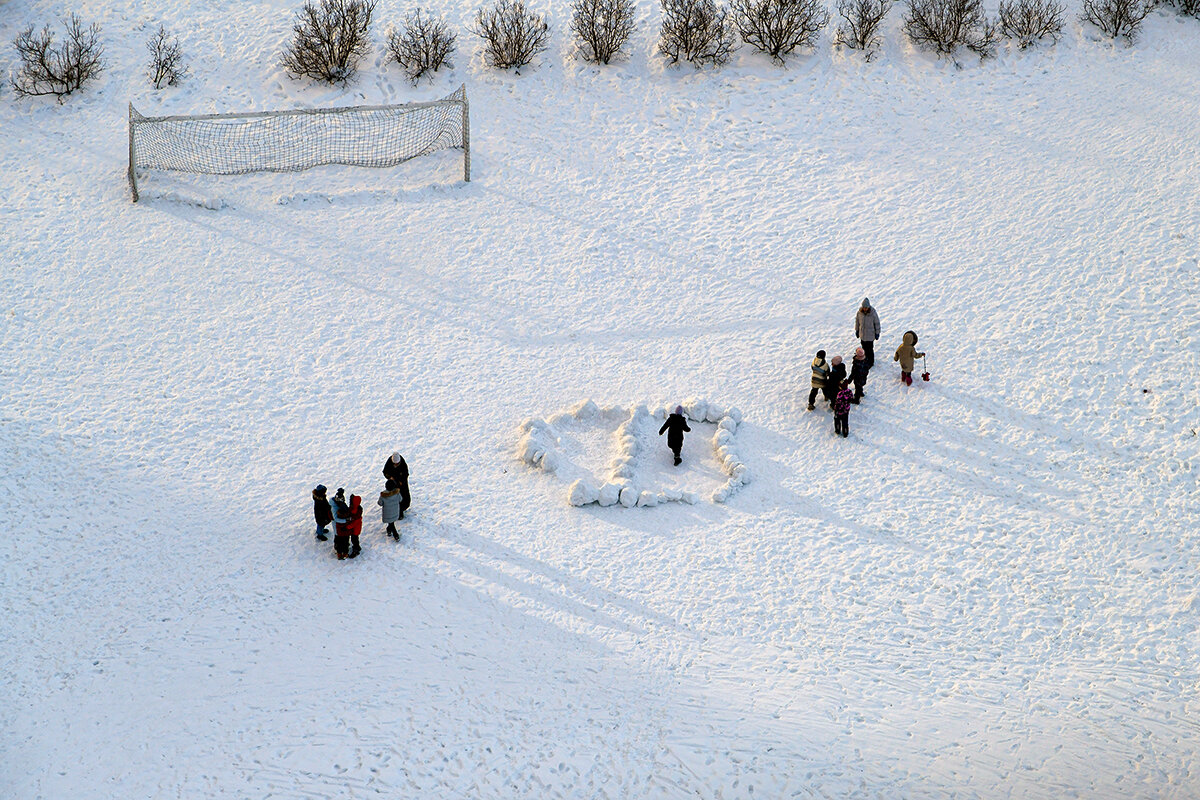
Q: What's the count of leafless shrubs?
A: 13